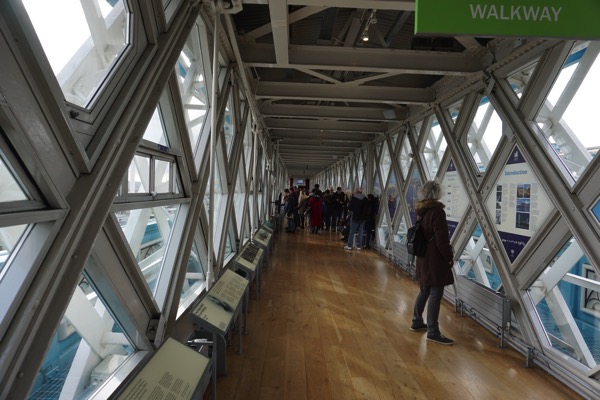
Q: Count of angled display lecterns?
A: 5